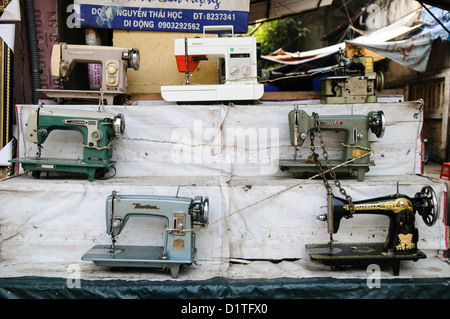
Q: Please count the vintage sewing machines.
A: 7